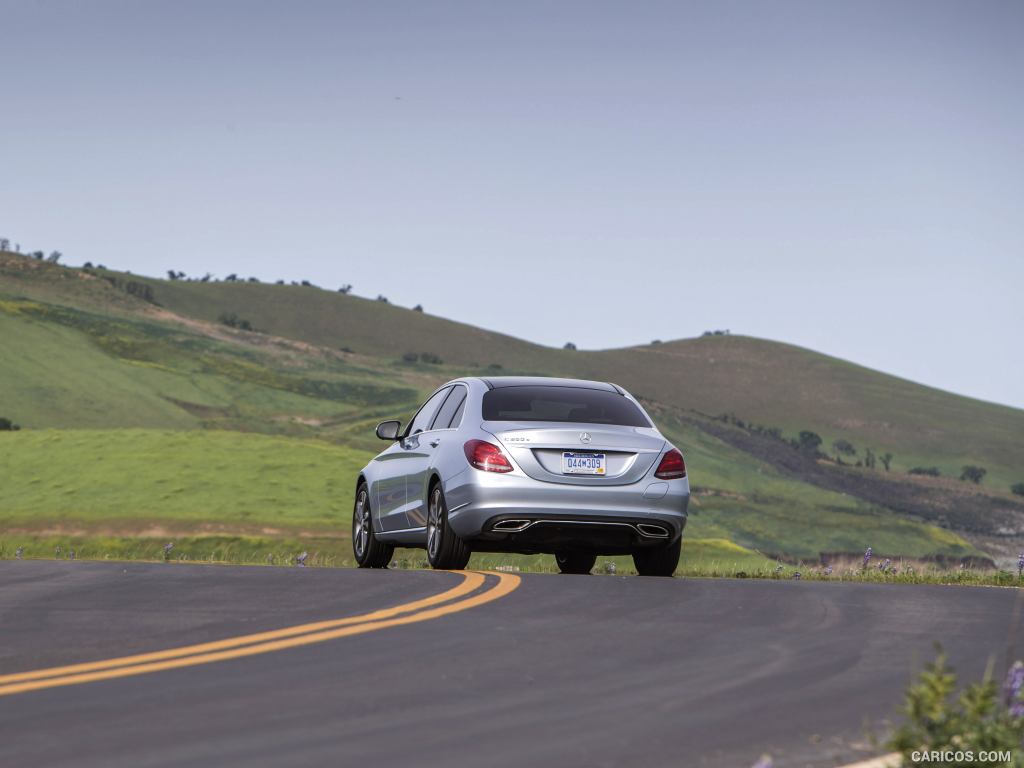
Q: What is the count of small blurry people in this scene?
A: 0